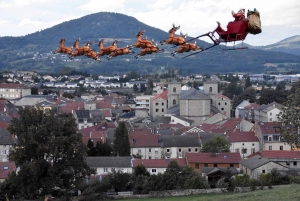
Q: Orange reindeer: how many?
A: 9